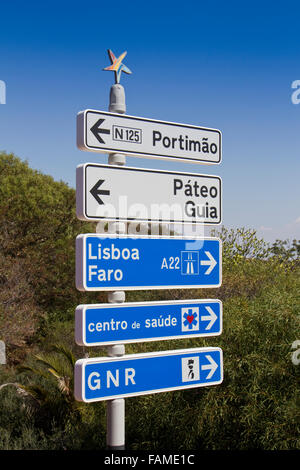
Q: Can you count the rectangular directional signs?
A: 5